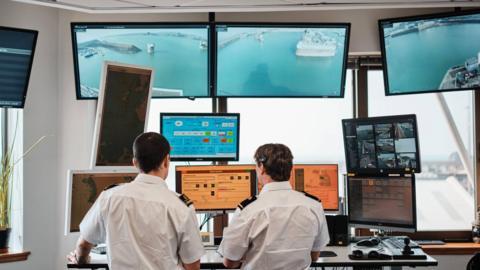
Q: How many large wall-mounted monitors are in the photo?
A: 4